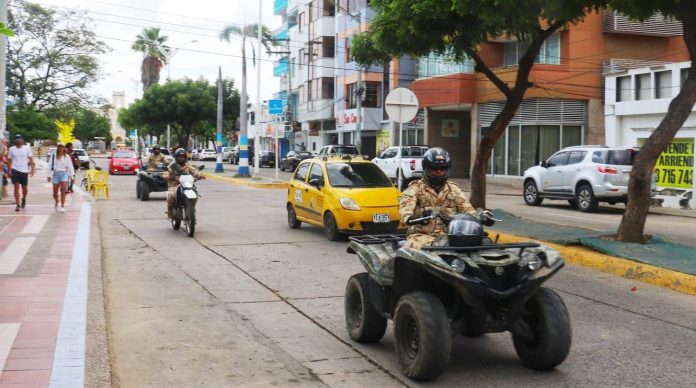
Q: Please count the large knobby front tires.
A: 2